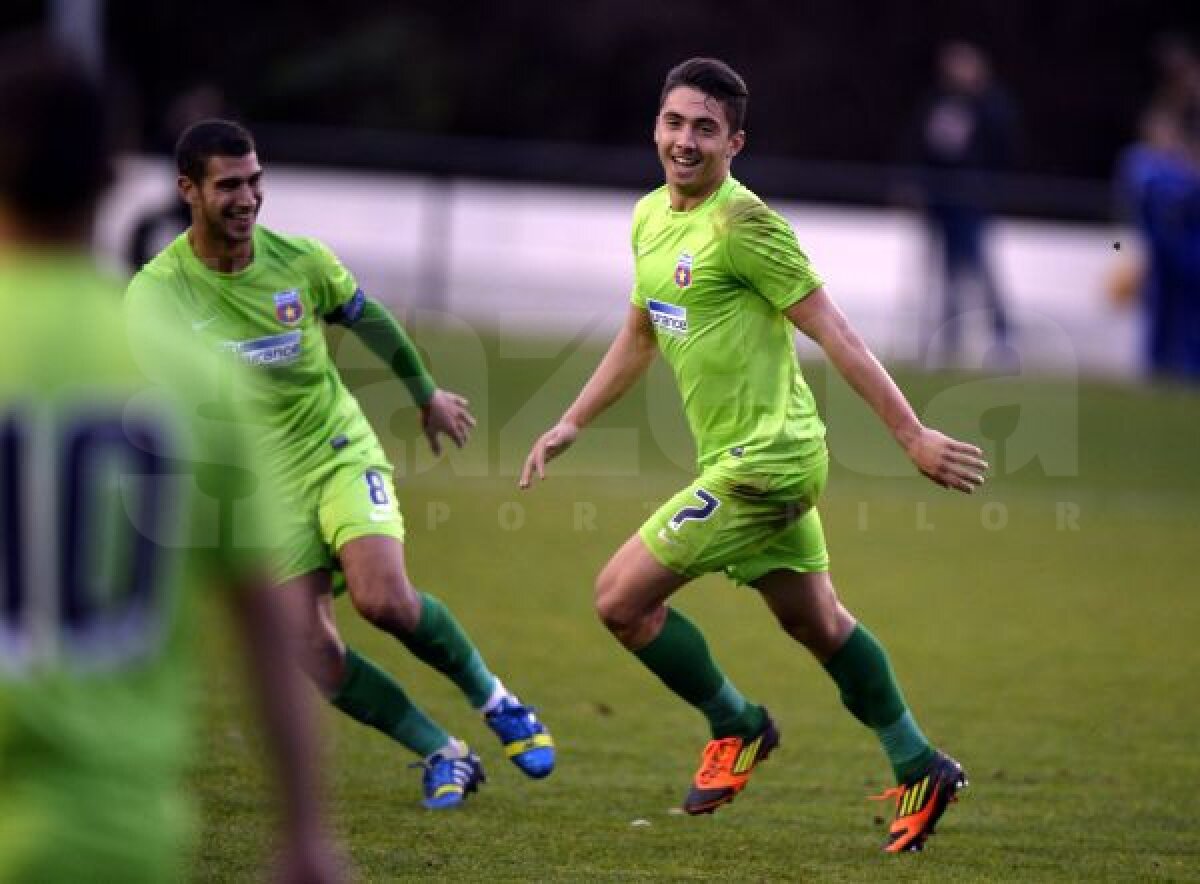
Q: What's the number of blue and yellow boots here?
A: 2